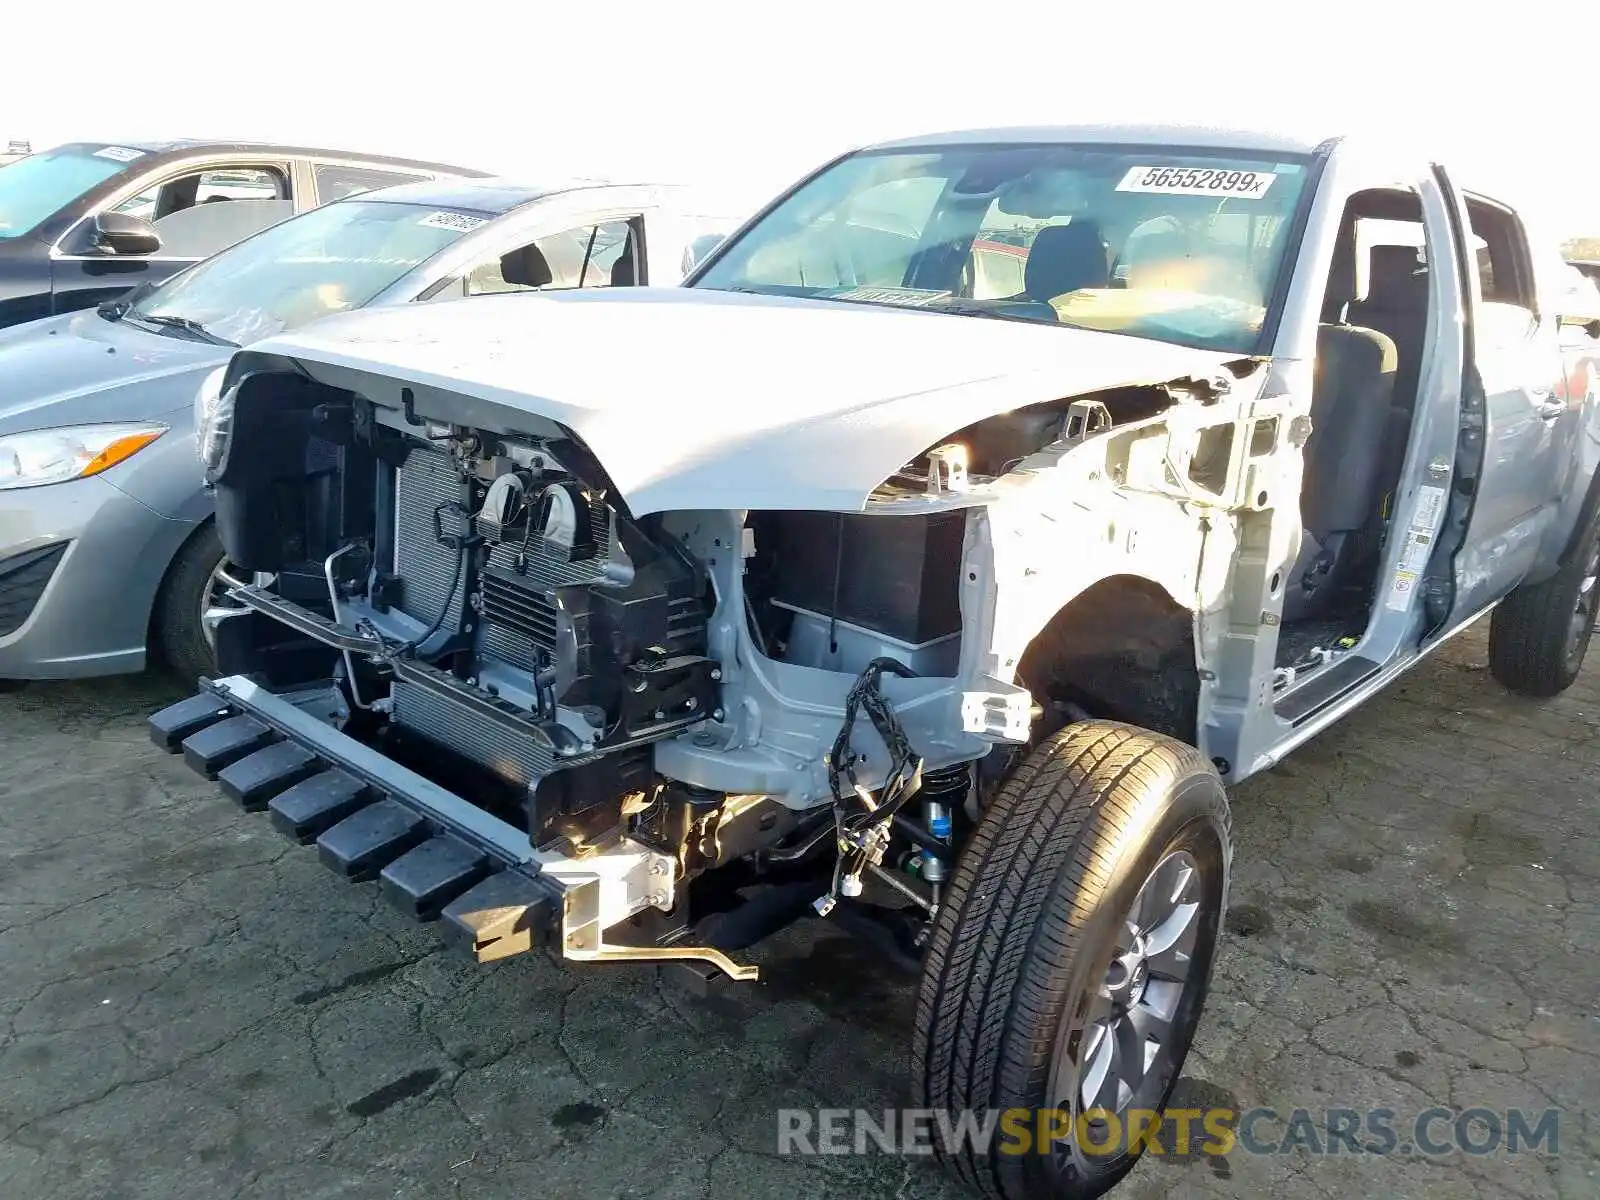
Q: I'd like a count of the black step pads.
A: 7